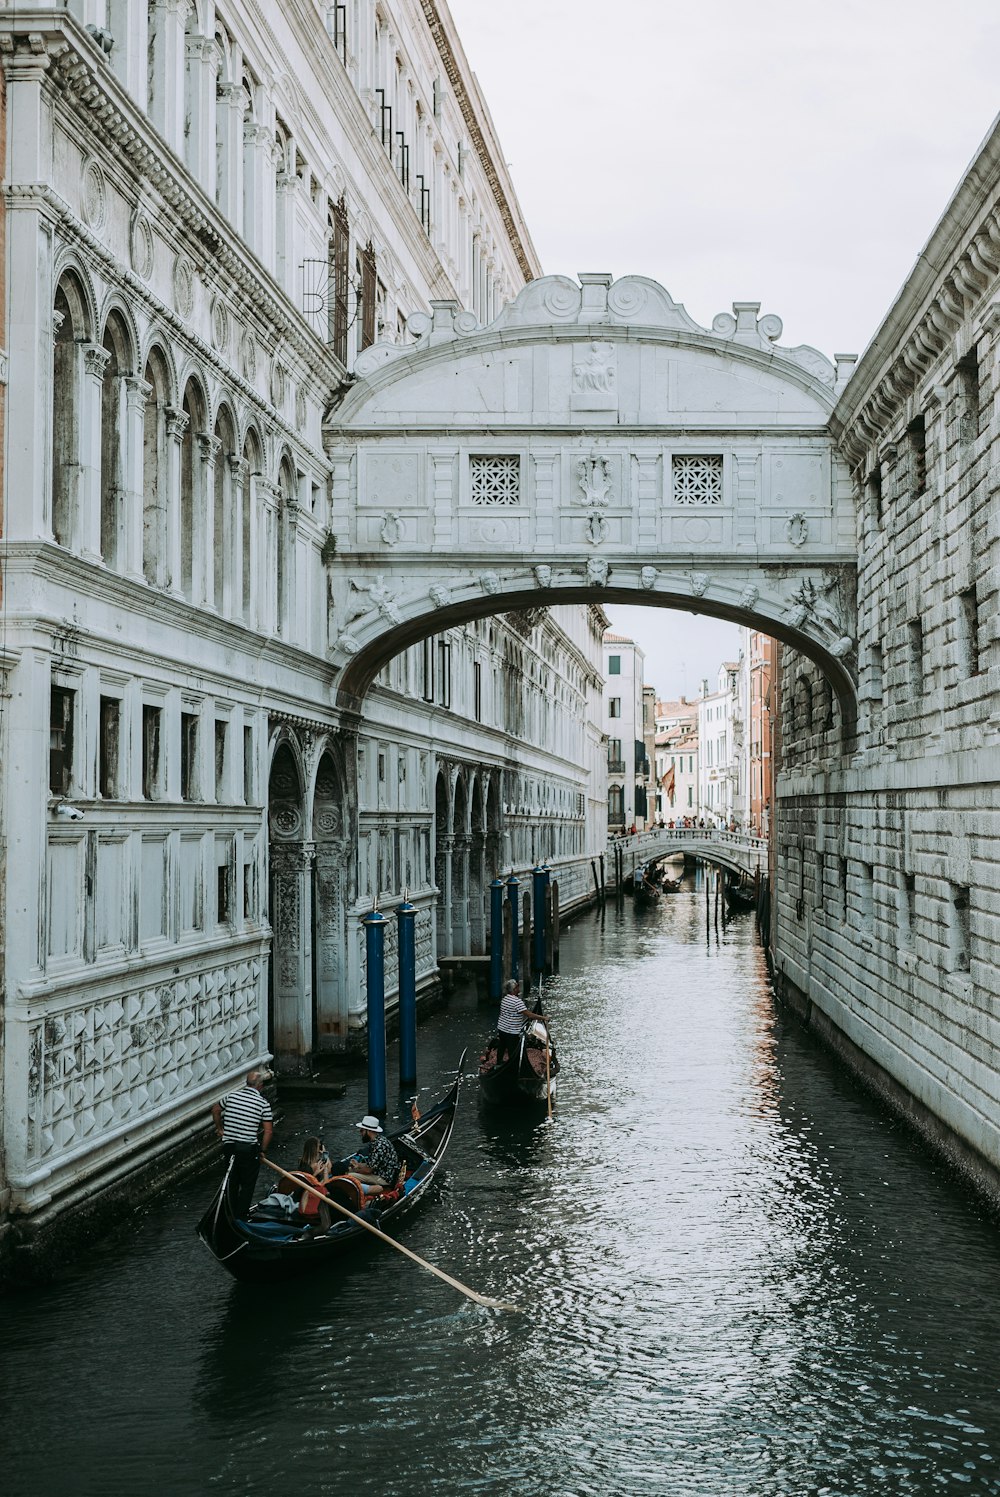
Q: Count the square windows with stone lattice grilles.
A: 2